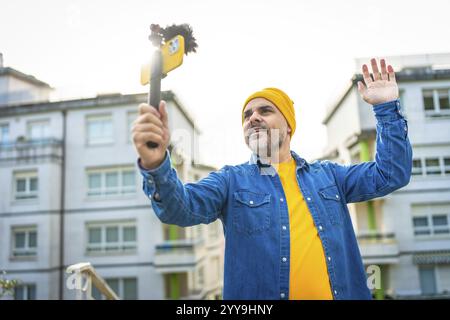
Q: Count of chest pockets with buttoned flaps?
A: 2